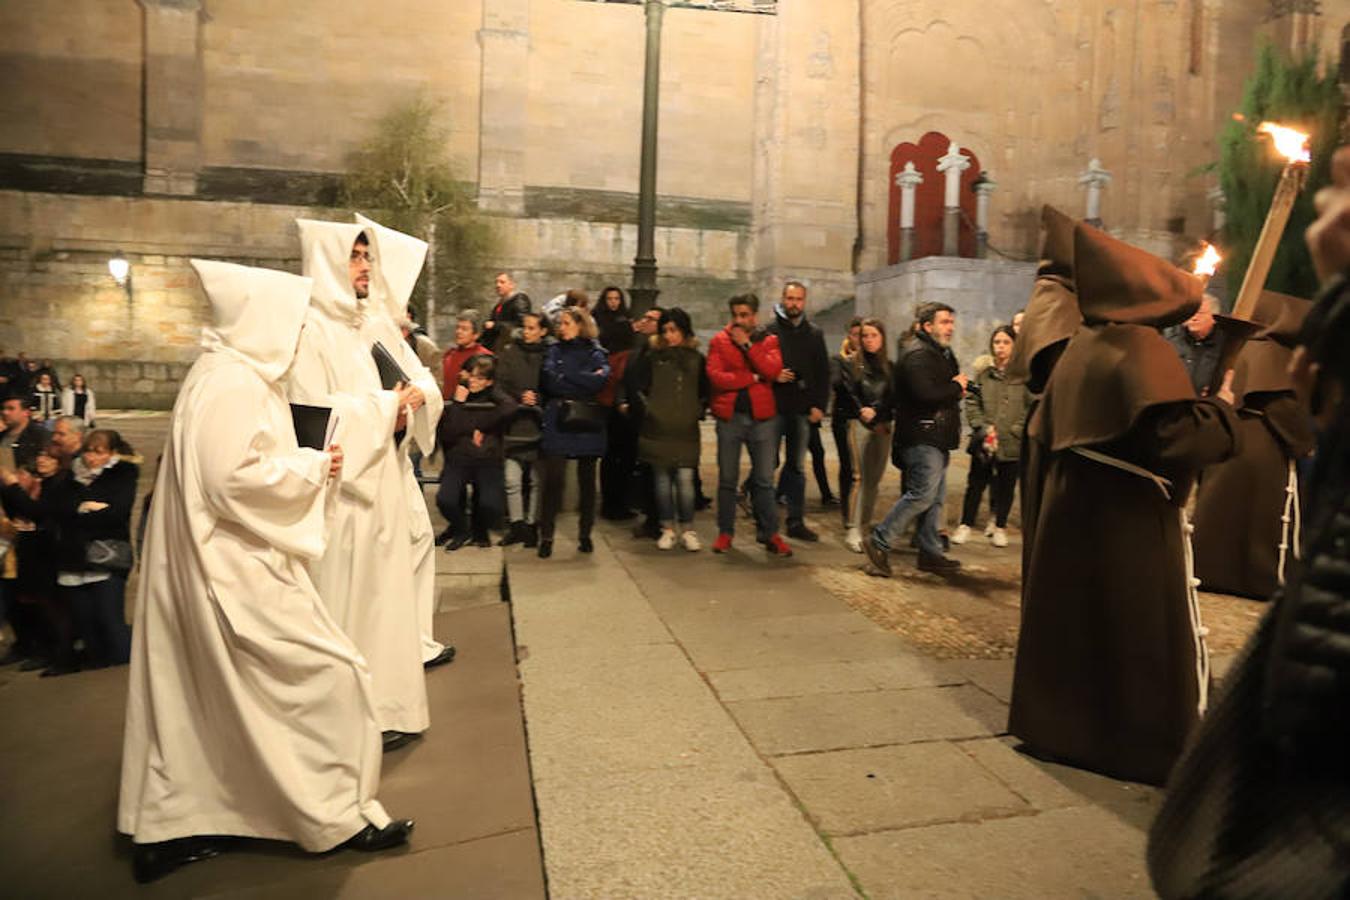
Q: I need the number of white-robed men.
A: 3